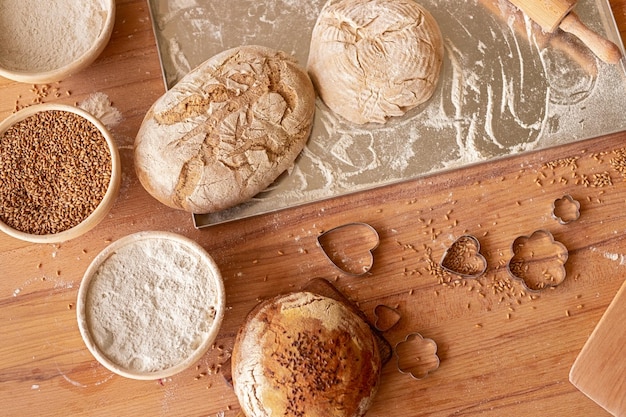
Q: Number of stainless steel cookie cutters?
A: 6